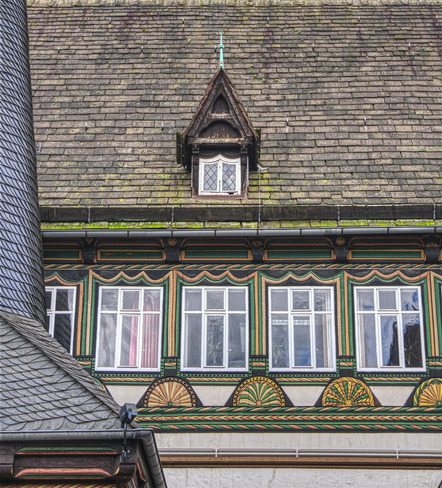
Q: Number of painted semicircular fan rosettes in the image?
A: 4